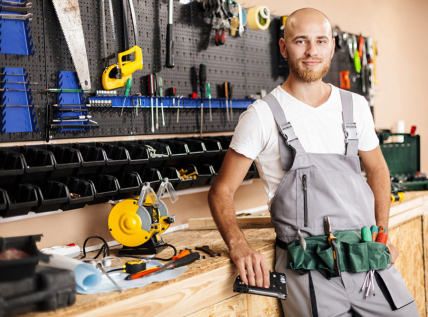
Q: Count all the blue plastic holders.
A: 4